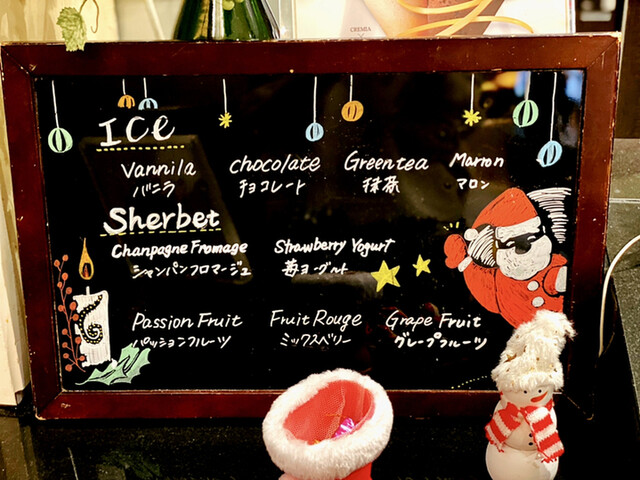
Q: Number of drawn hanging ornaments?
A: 9